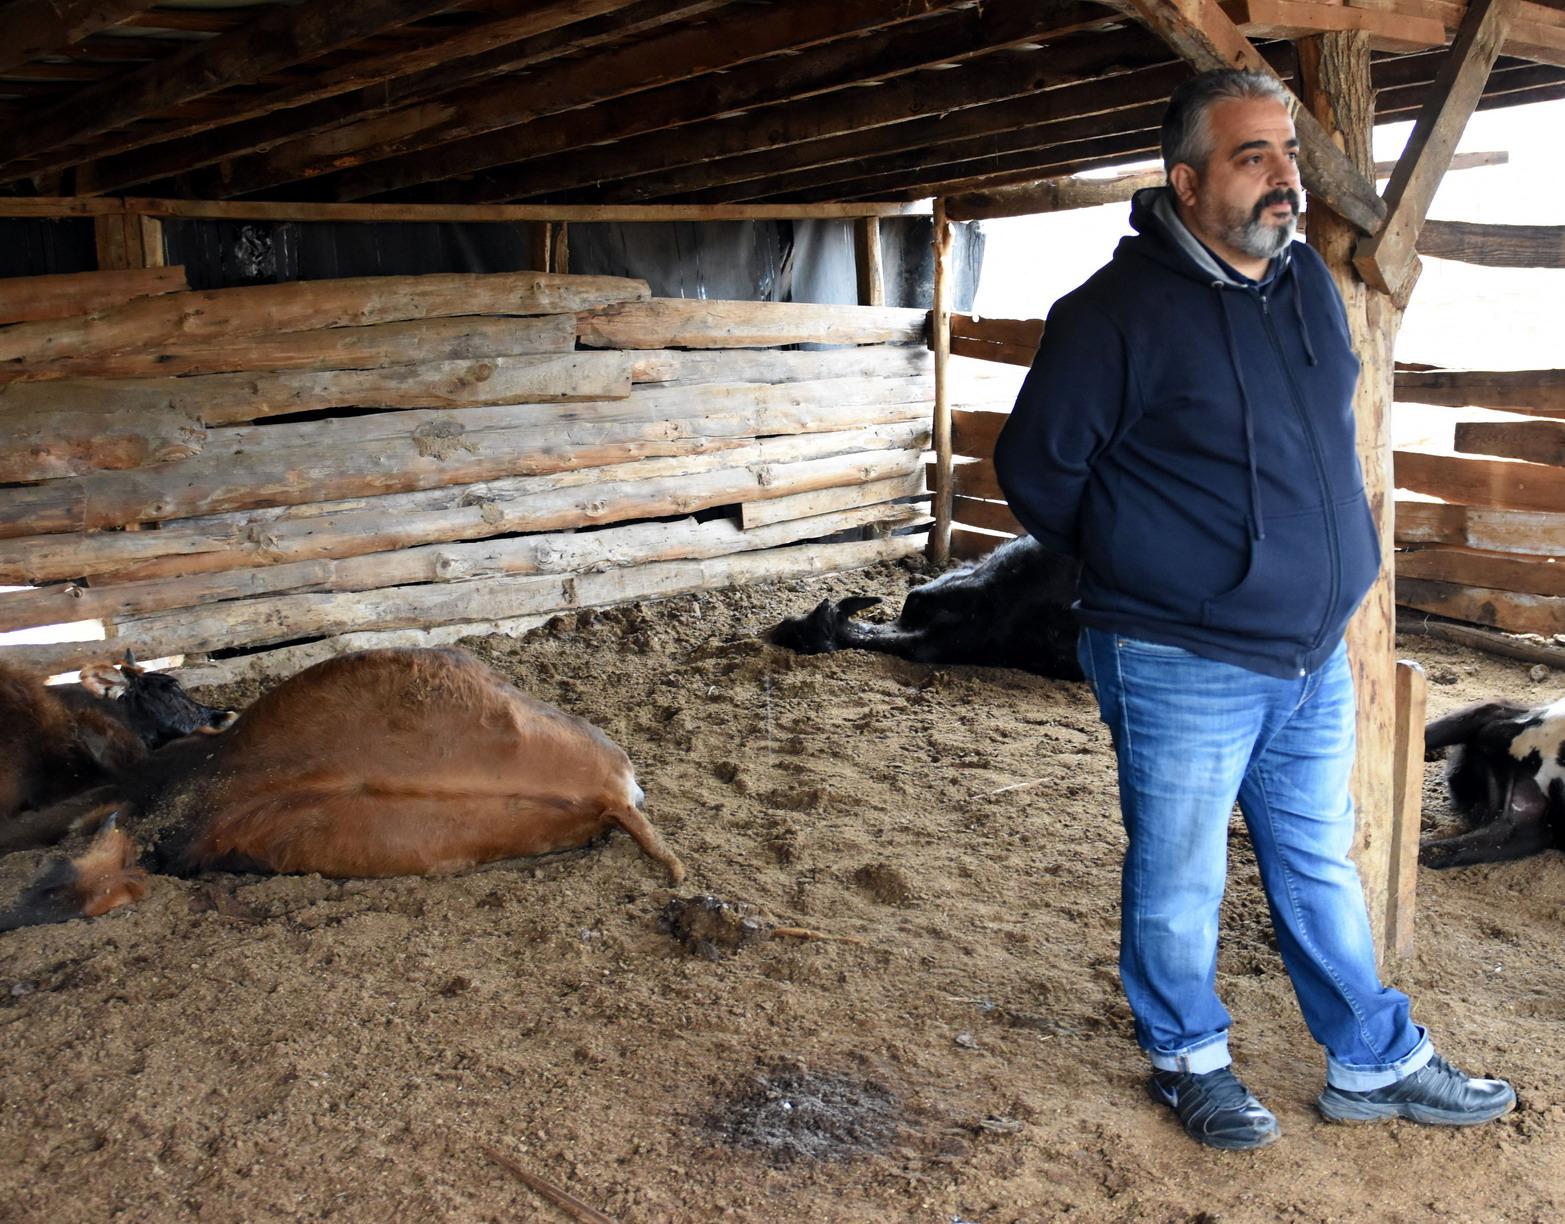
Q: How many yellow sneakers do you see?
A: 0